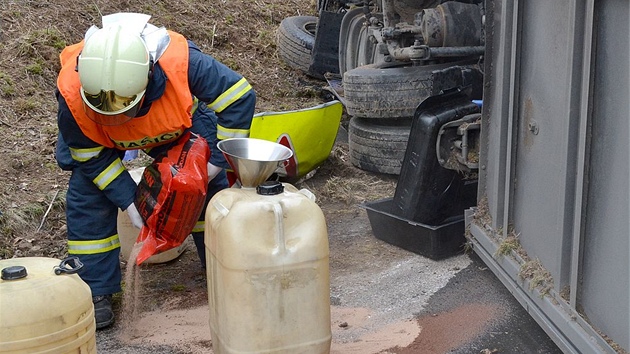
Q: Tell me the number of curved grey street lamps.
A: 0